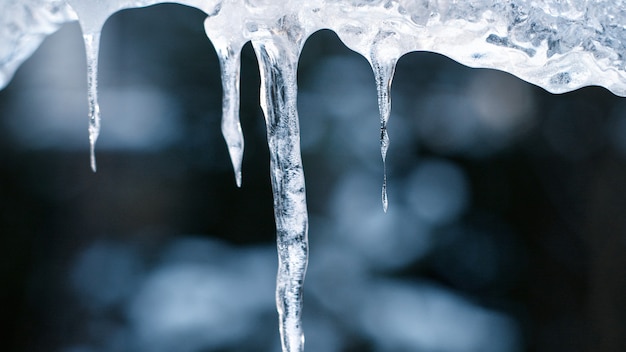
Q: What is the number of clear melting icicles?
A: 4